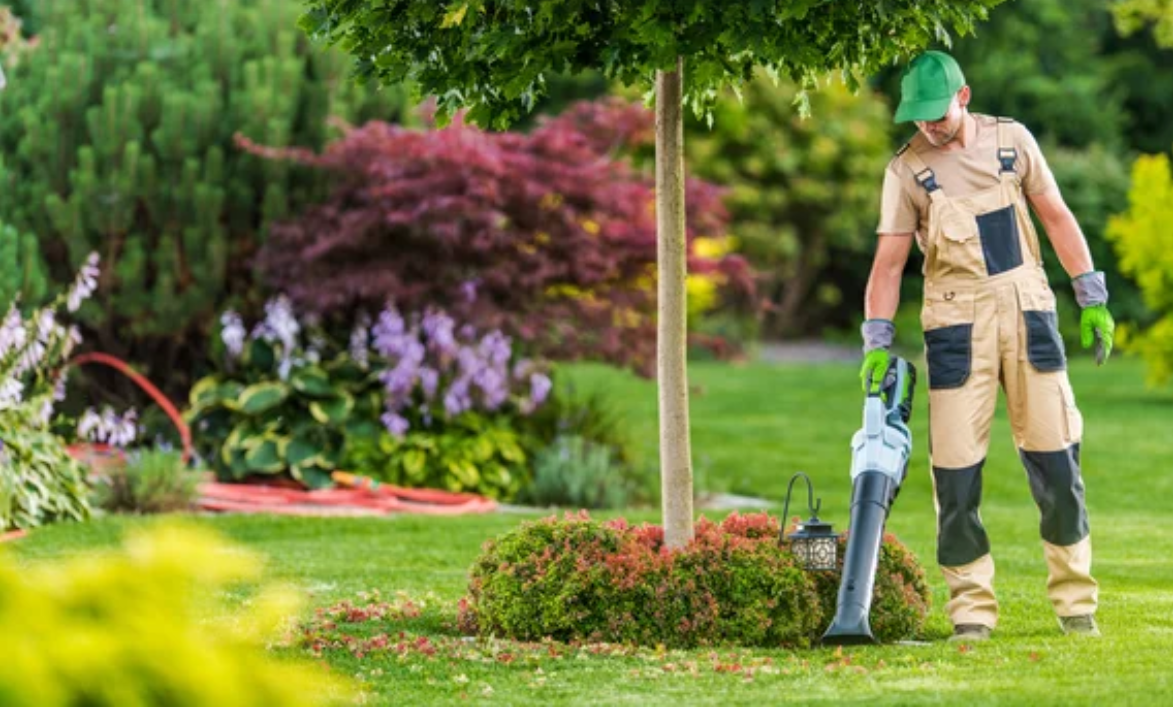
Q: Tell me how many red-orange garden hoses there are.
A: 1